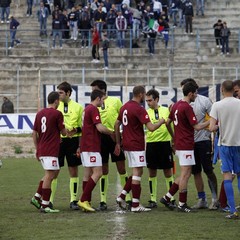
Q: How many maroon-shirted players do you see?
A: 4